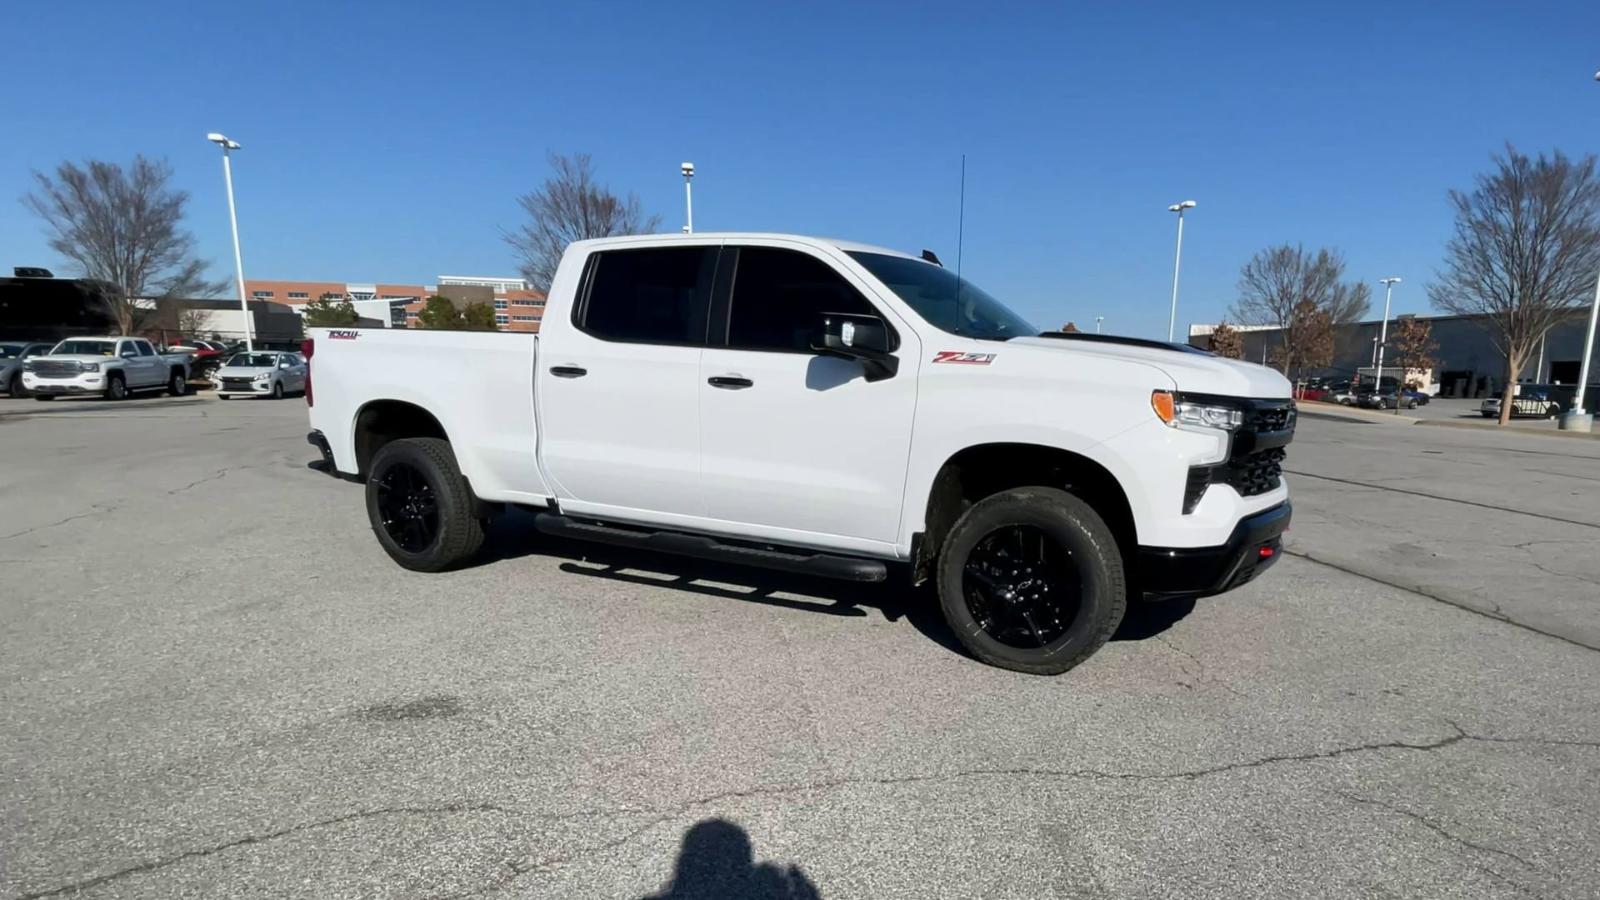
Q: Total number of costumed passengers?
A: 0